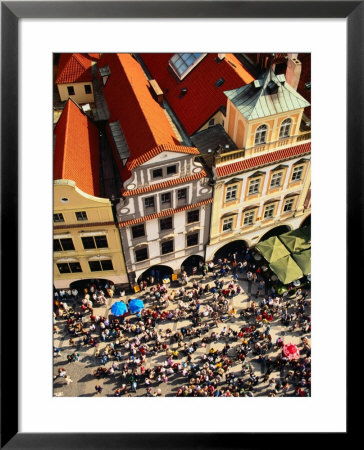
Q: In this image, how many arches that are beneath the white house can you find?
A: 2